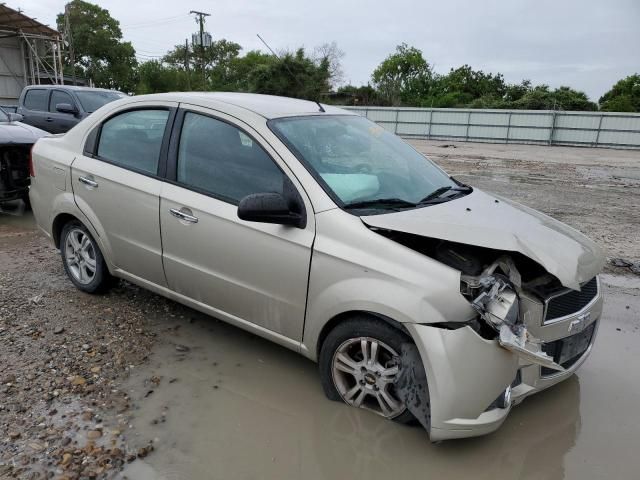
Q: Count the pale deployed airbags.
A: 1